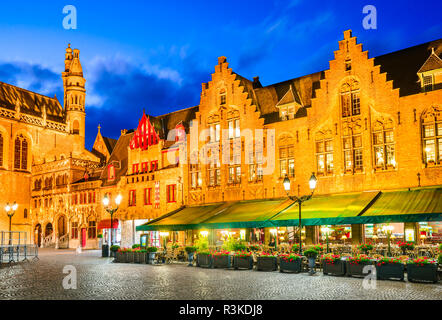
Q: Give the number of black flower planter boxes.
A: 11